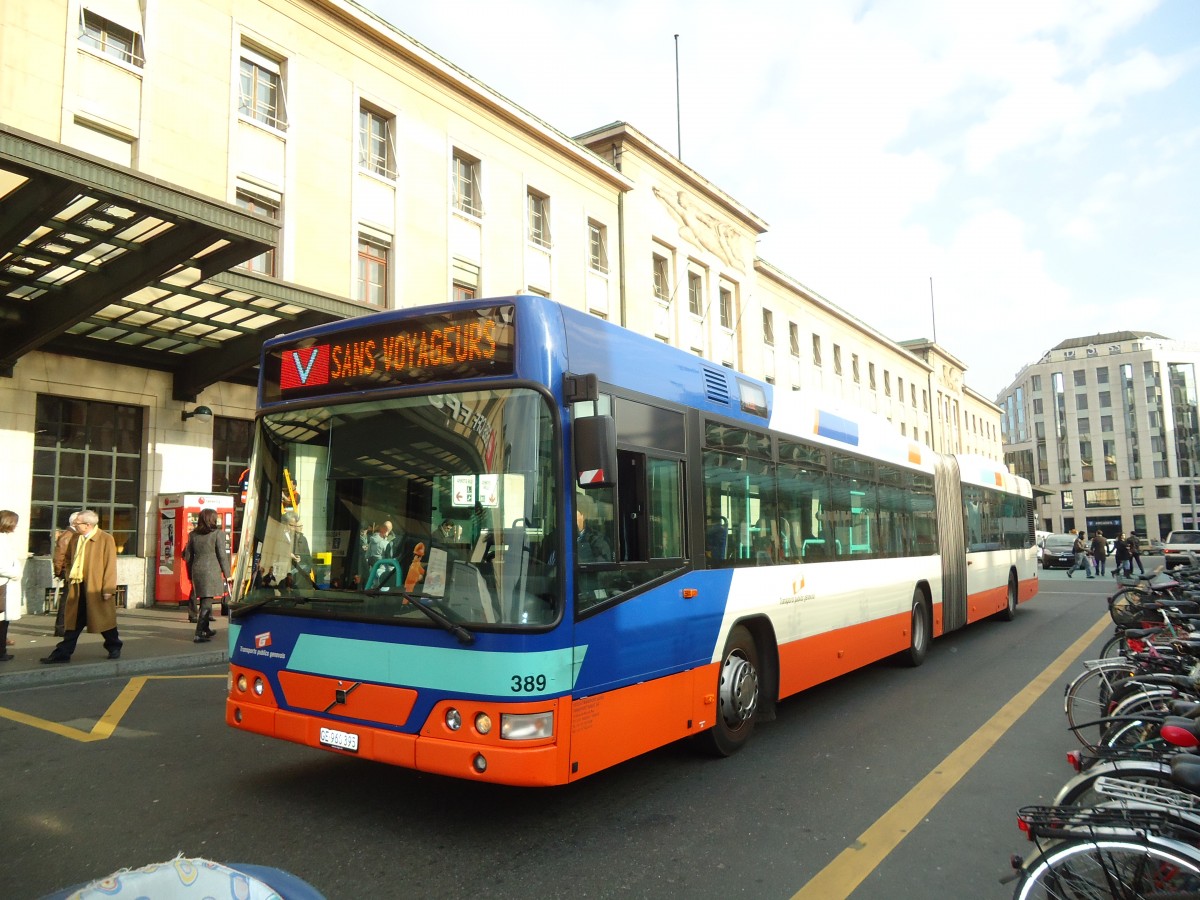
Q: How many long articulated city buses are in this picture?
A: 1